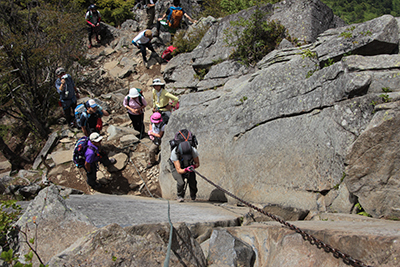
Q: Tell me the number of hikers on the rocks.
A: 11